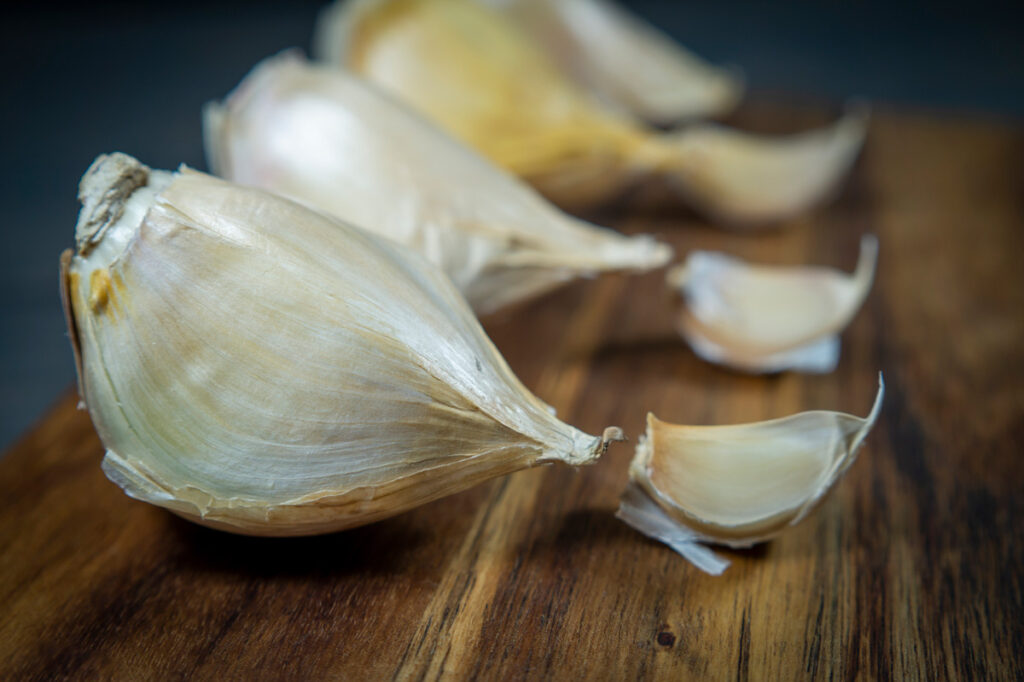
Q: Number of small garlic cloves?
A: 3